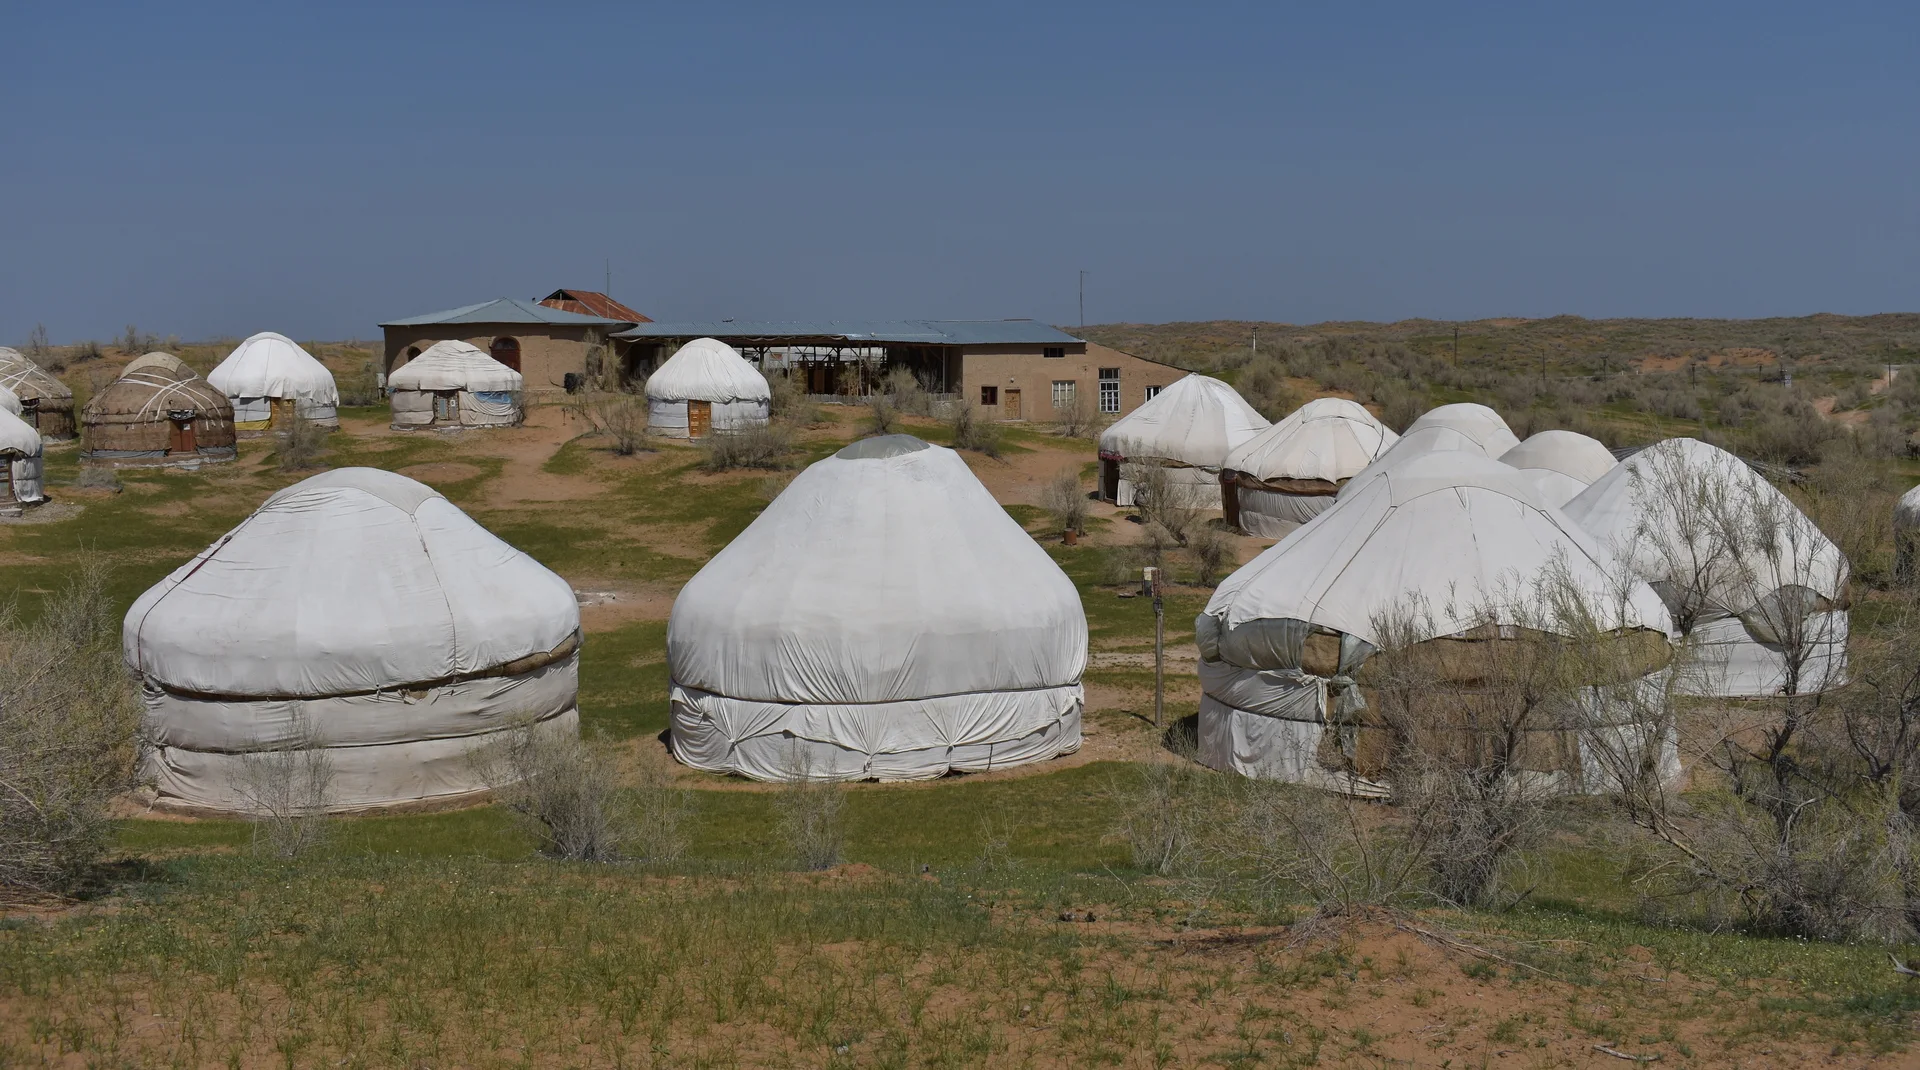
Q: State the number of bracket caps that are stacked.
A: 0